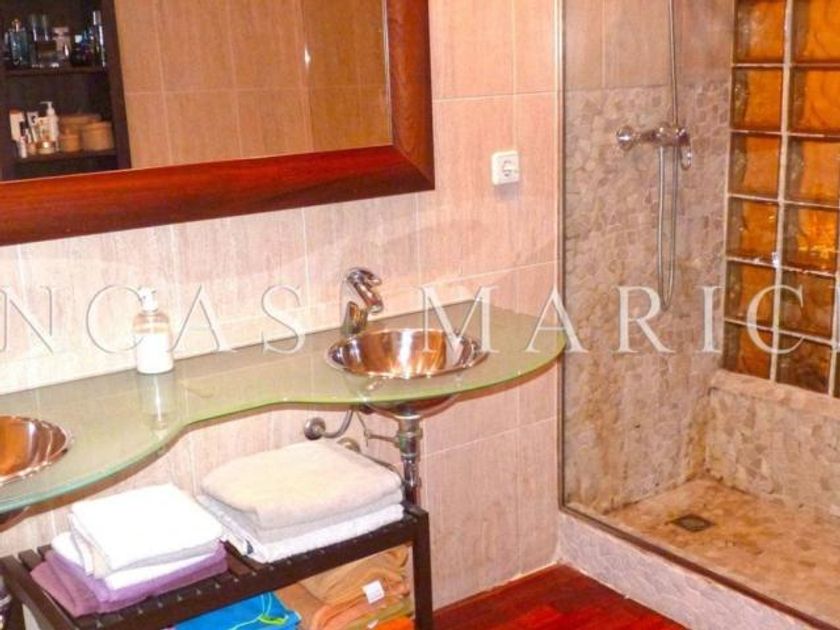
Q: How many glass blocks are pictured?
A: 12